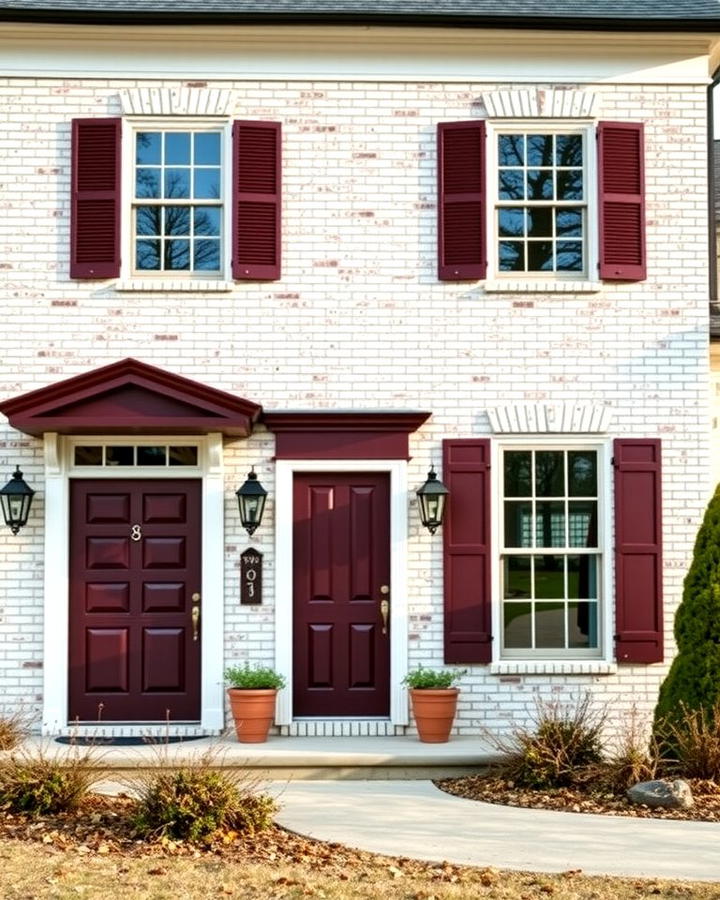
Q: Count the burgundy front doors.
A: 2